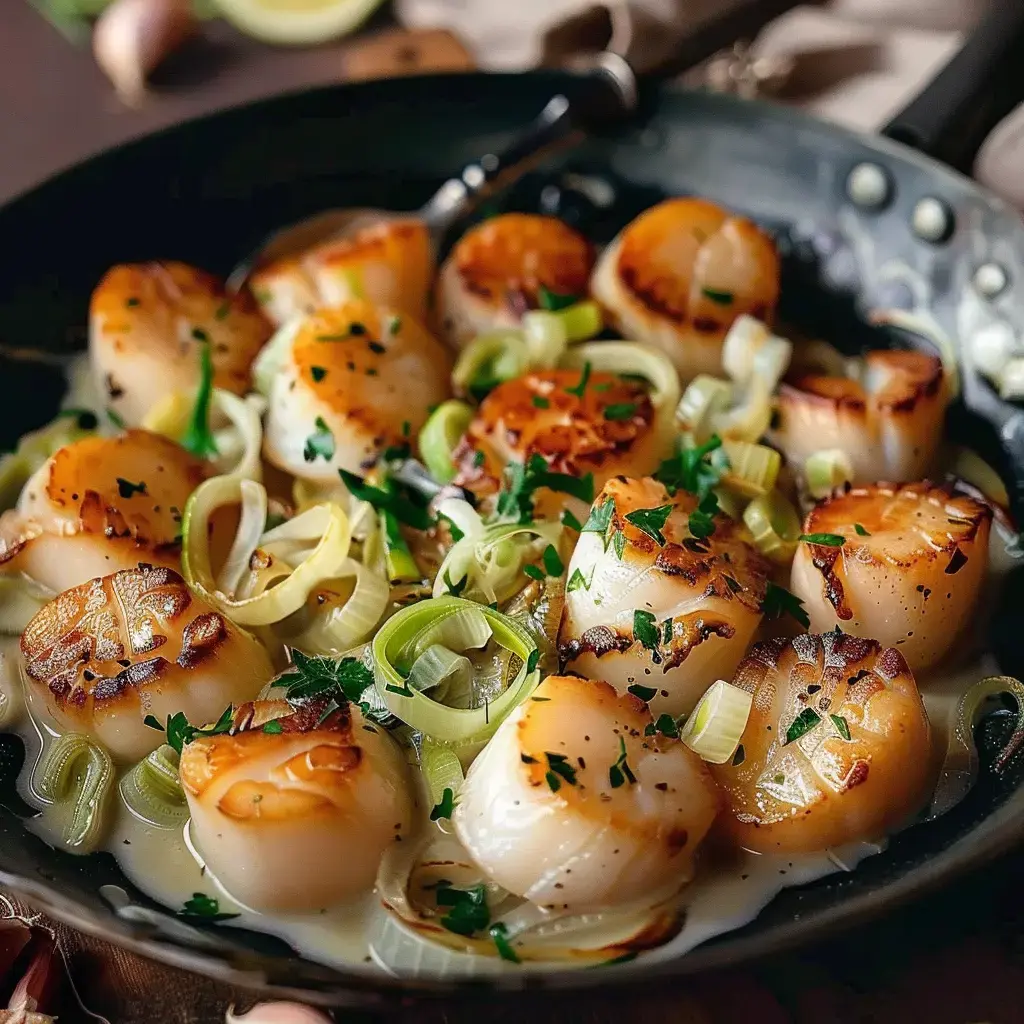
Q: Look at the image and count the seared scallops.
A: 14